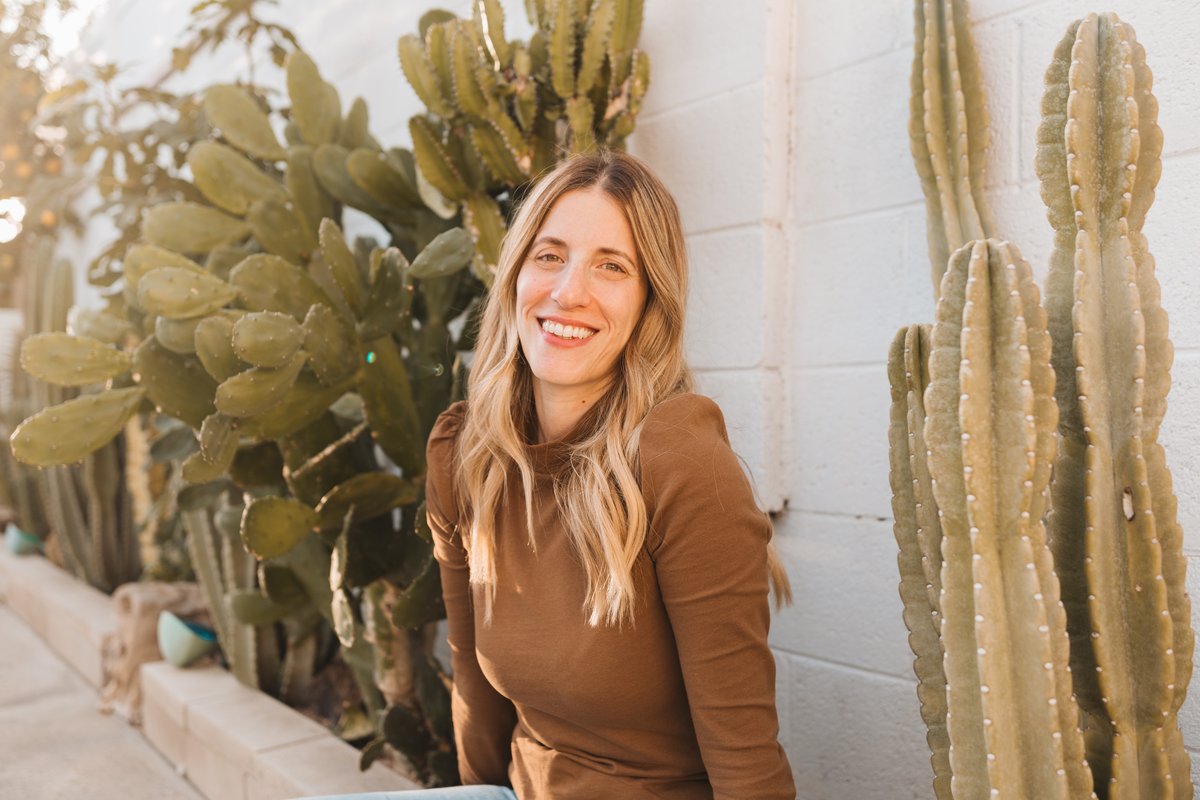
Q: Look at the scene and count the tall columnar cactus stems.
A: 4